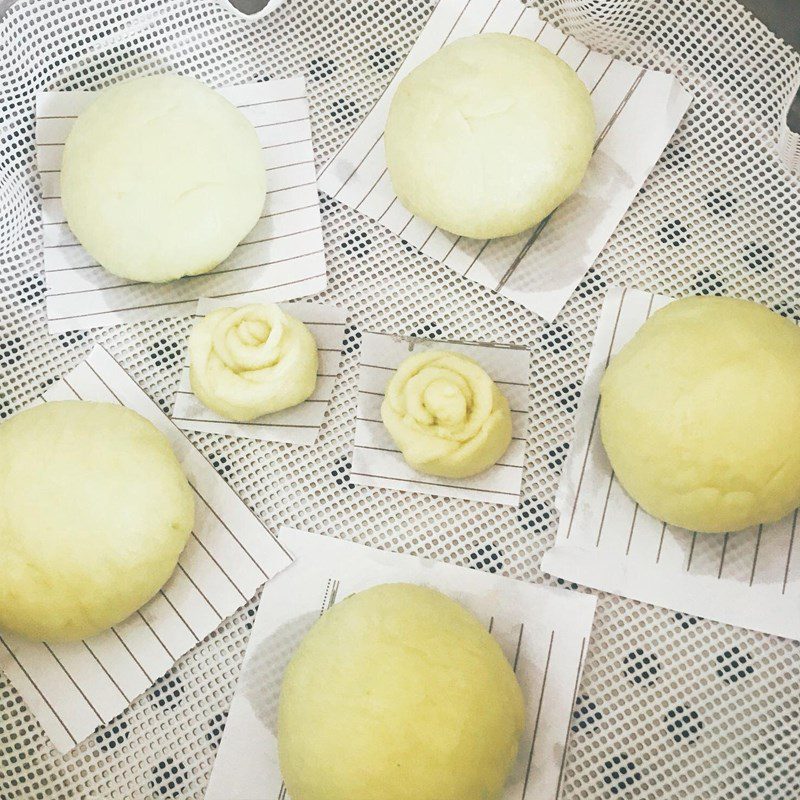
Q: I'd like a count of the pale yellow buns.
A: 7